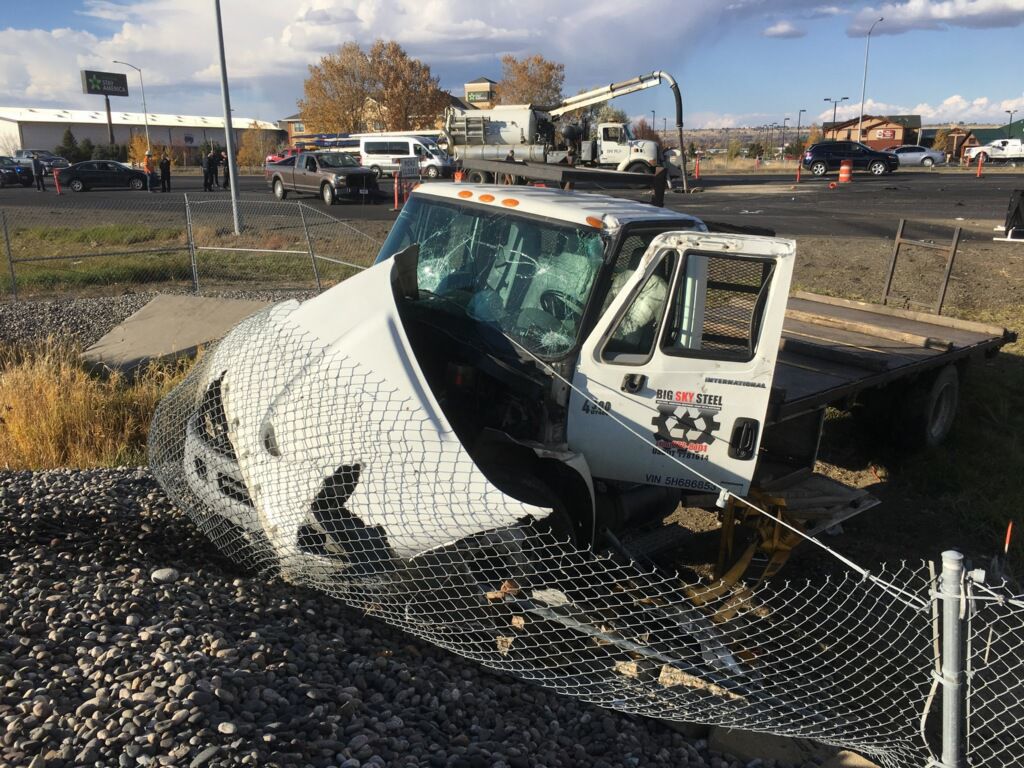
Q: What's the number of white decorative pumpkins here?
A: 0